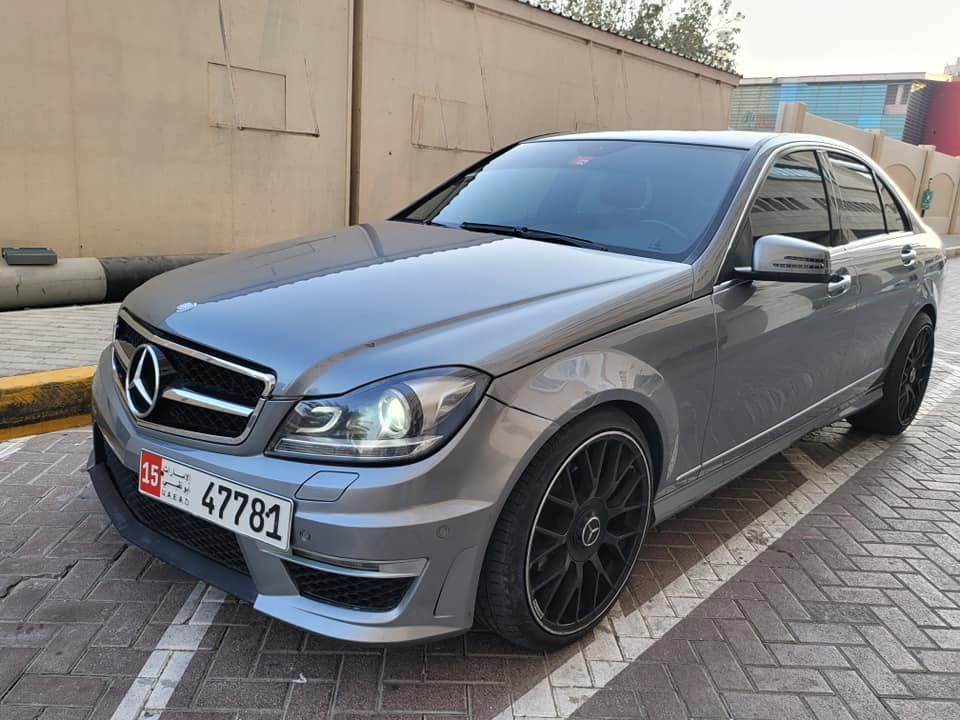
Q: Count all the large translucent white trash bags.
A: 0